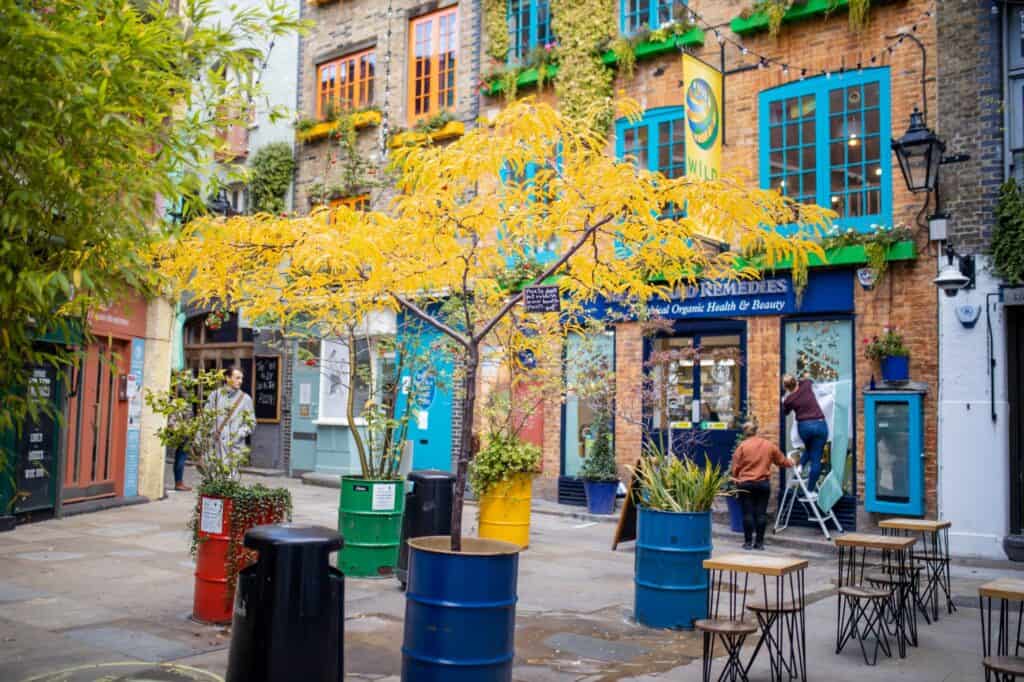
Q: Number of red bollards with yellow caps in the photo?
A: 0